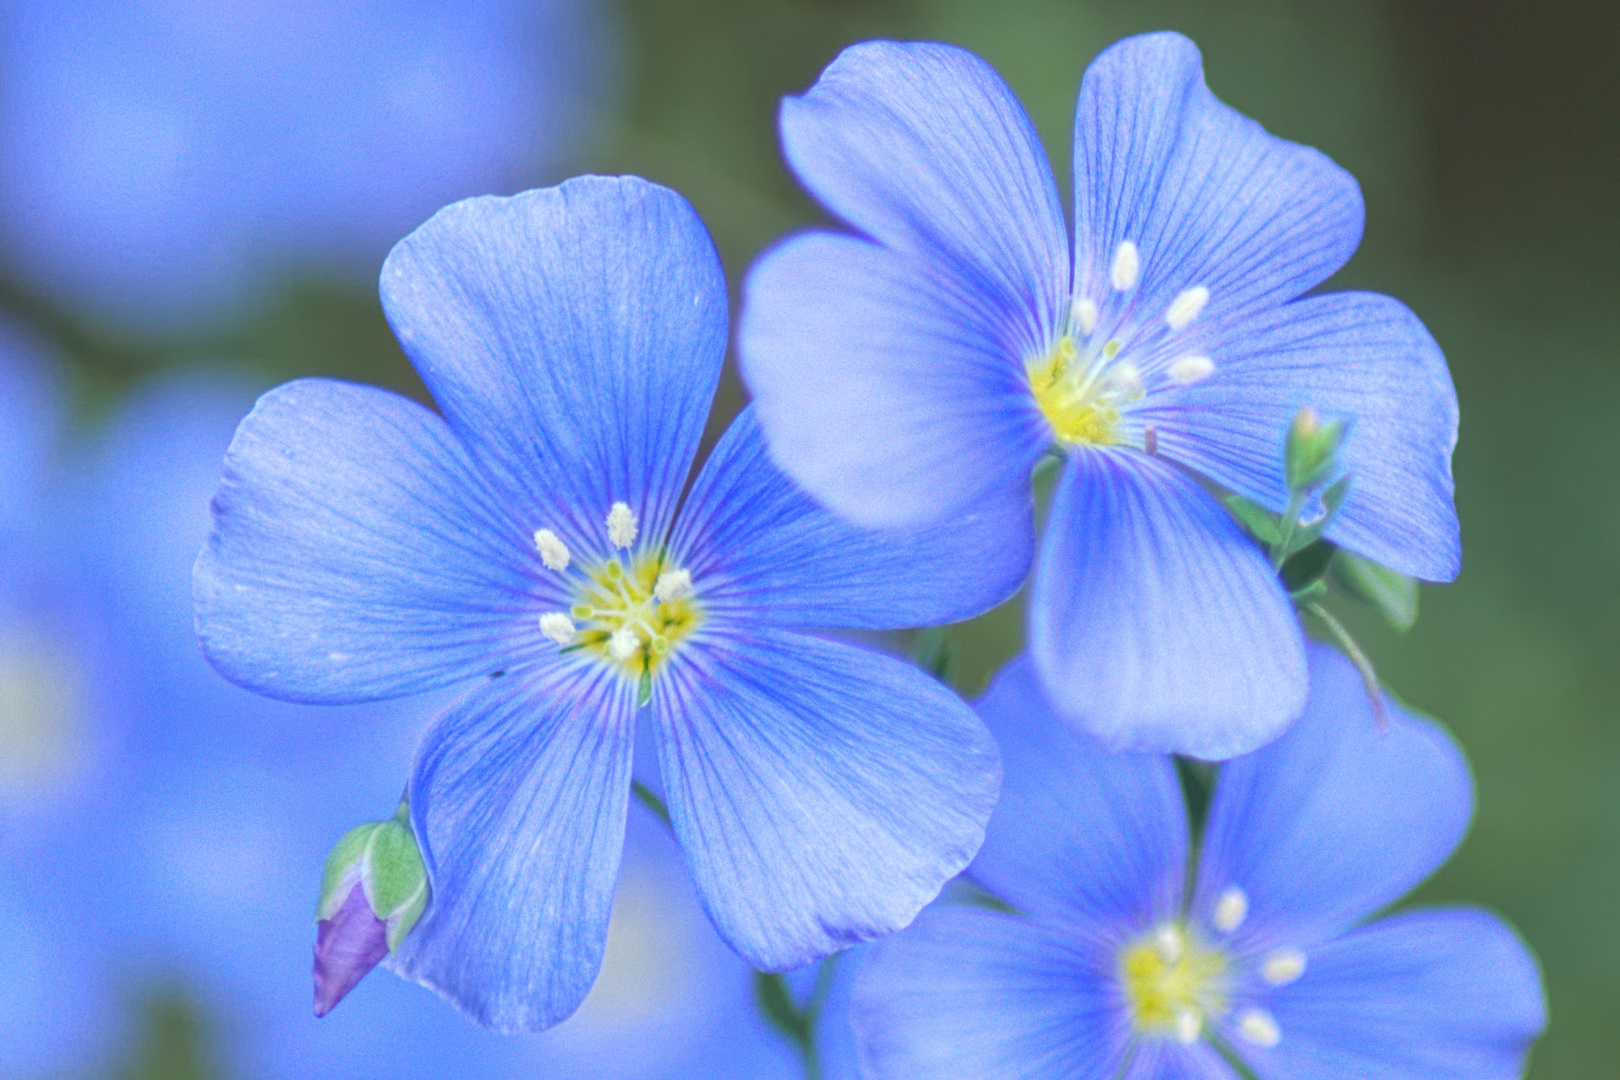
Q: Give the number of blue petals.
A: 15